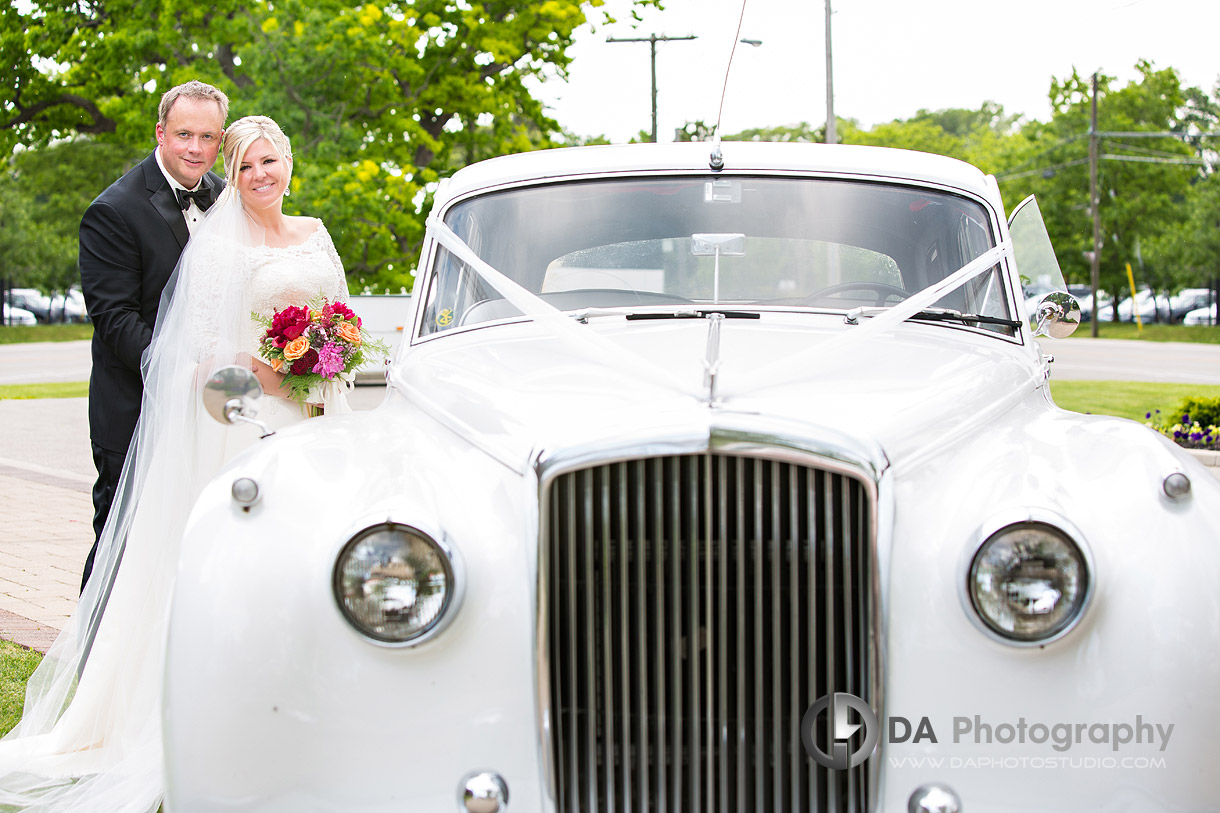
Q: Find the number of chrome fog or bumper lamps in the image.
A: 2